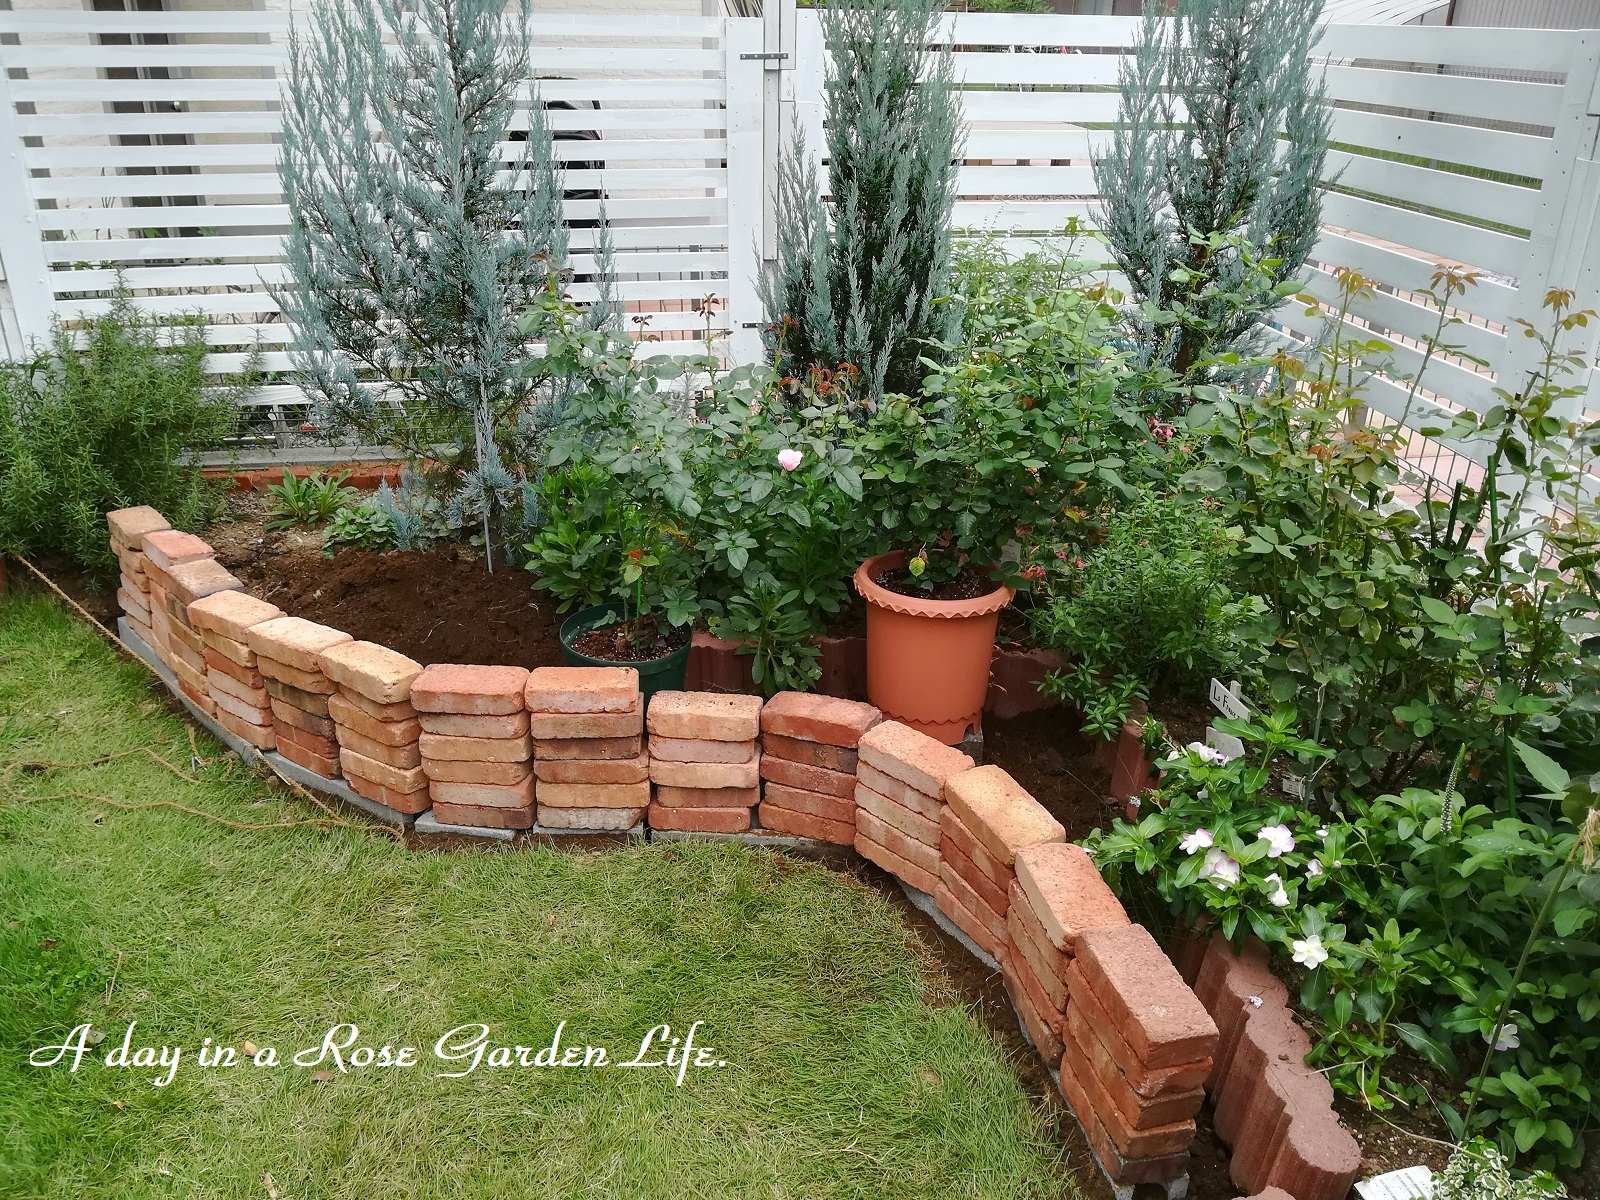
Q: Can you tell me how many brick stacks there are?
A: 14